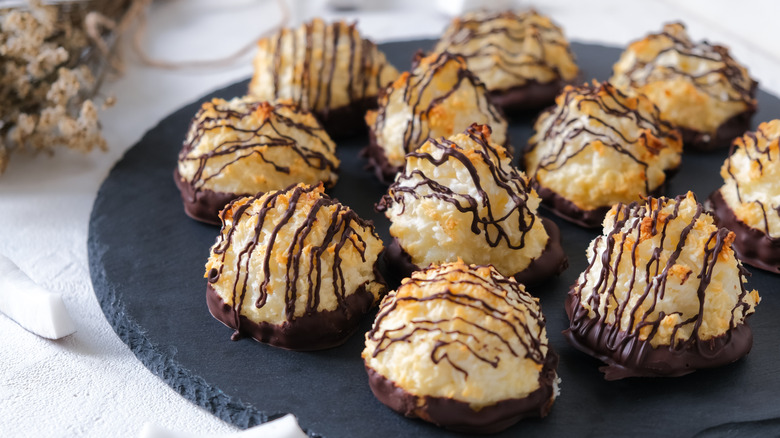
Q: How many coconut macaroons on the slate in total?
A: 11